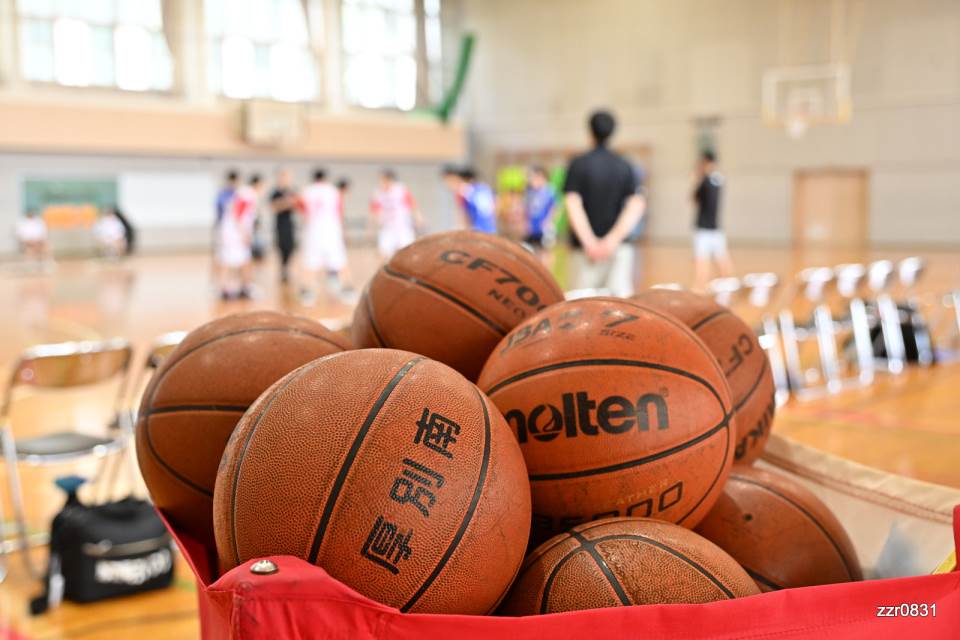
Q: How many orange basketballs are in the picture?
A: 7